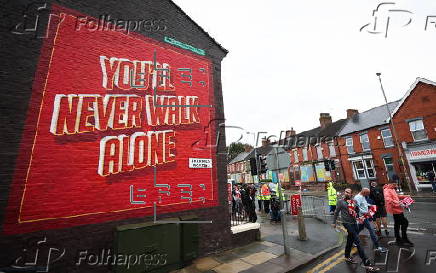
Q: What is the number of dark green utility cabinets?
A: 2